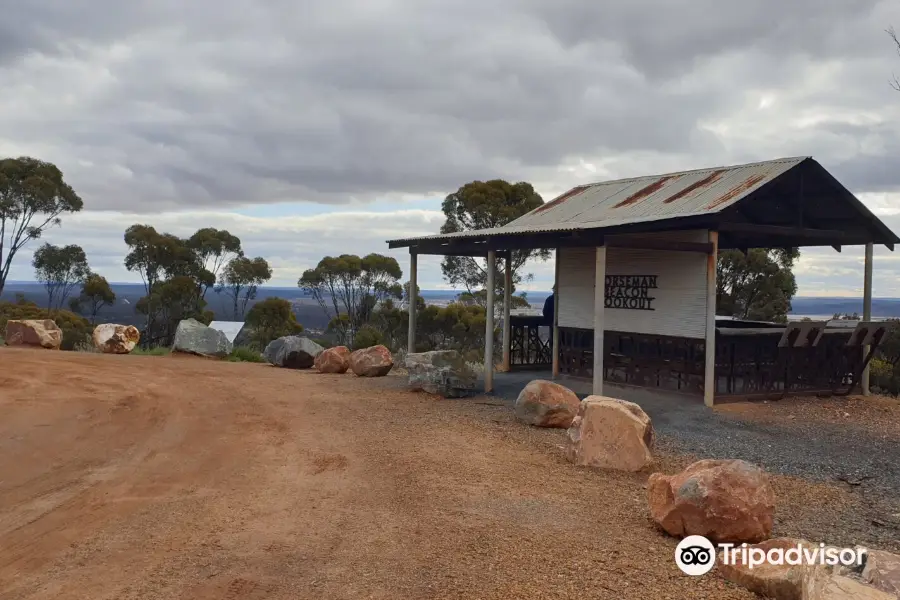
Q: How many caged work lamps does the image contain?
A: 0